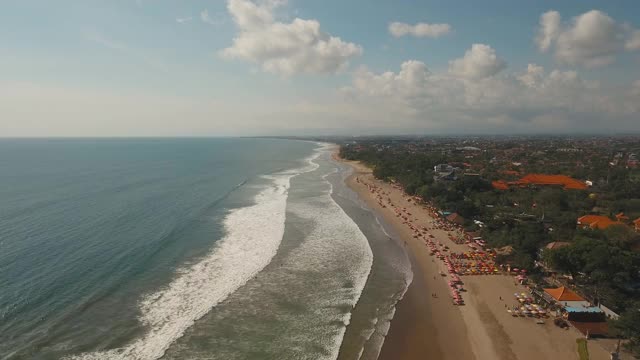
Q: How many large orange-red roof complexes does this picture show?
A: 2